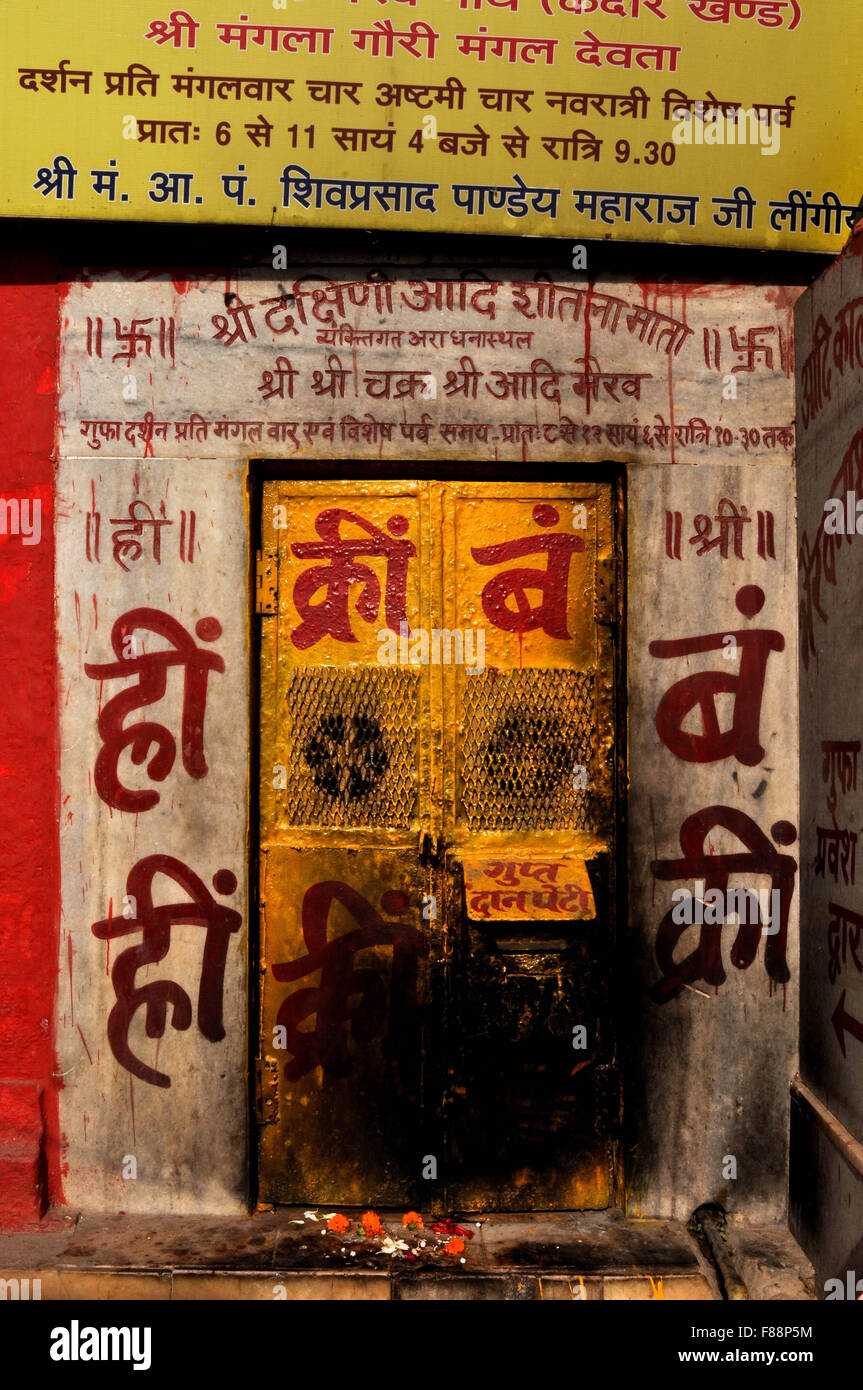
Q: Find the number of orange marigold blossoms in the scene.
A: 4